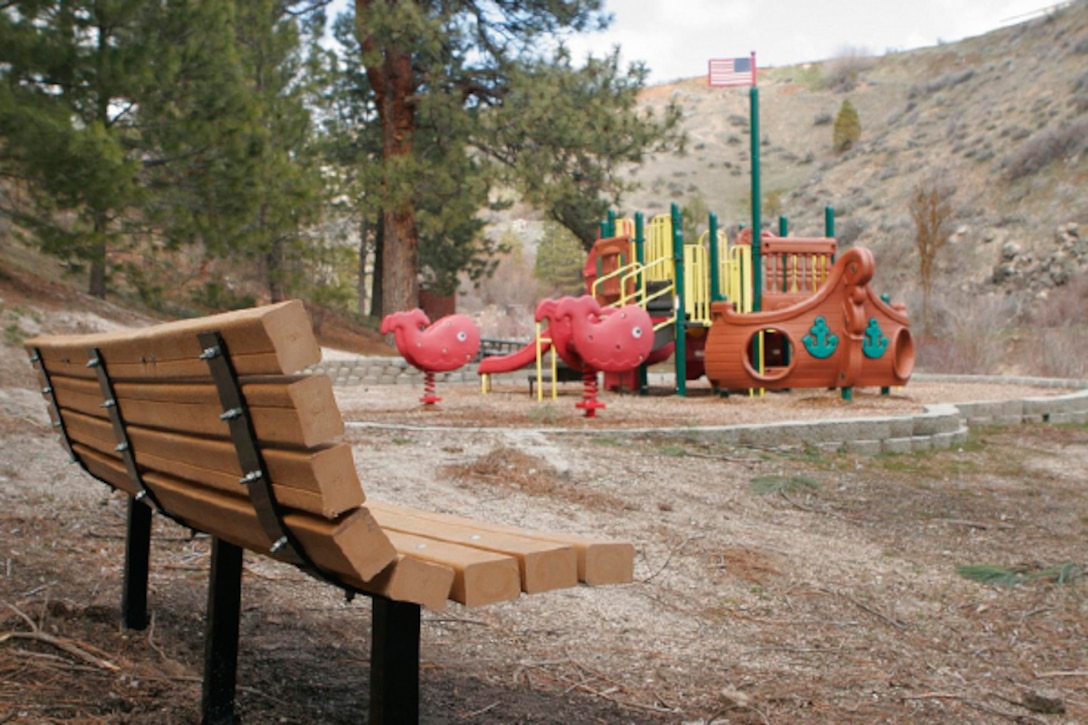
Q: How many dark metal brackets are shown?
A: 3